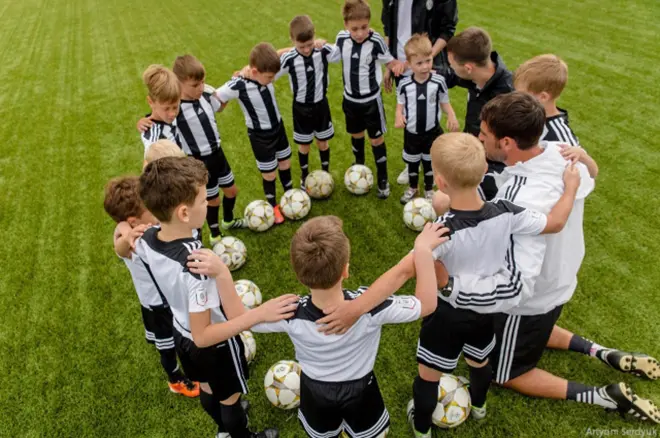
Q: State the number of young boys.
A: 12